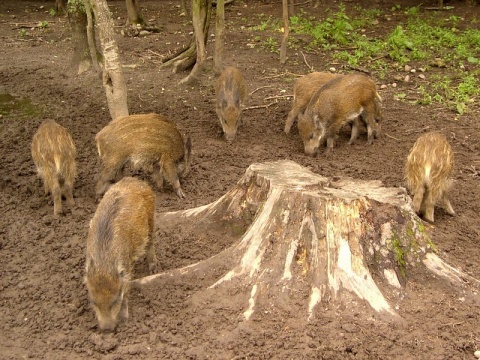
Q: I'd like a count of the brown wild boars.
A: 7